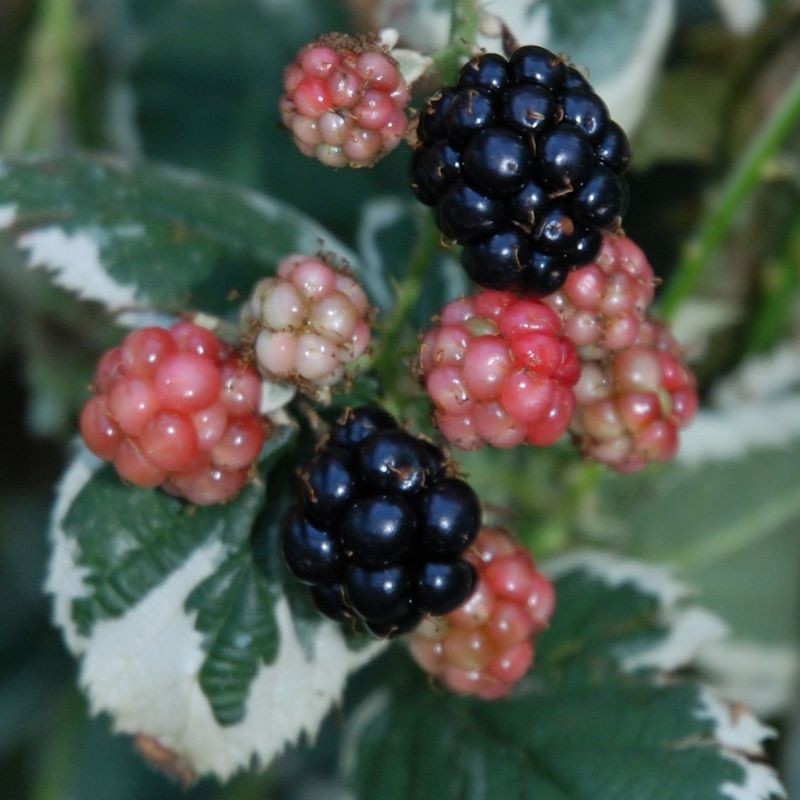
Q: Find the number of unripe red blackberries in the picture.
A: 7